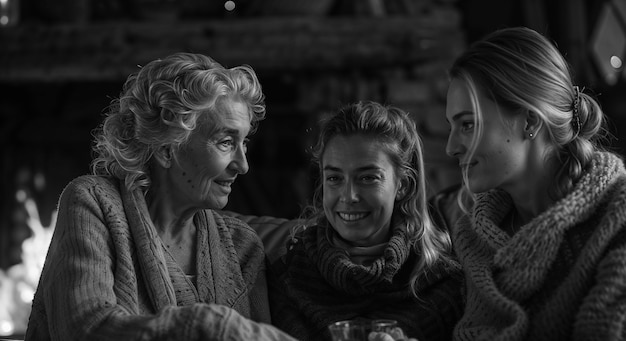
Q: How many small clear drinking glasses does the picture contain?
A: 2